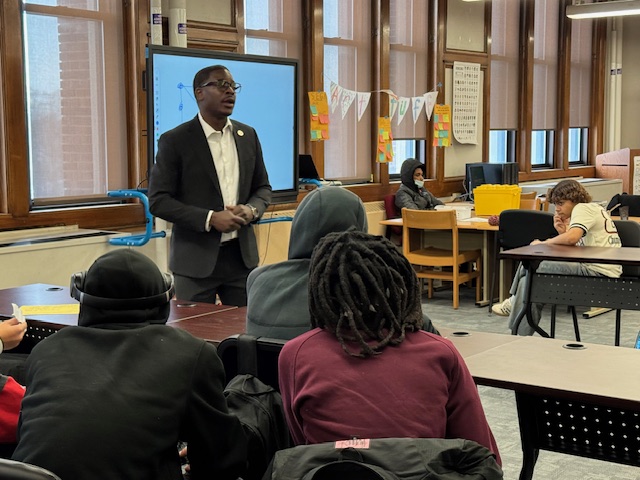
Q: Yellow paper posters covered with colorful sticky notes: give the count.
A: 3